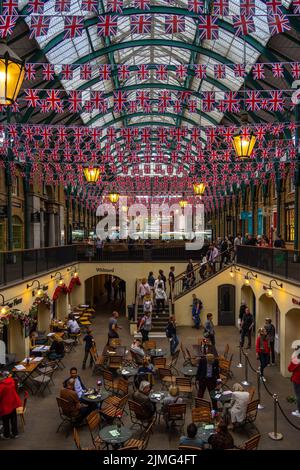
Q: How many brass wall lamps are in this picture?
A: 7